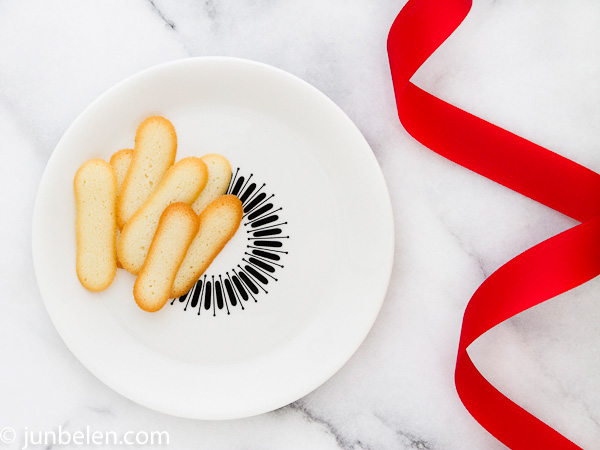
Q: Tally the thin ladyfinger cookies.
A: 7